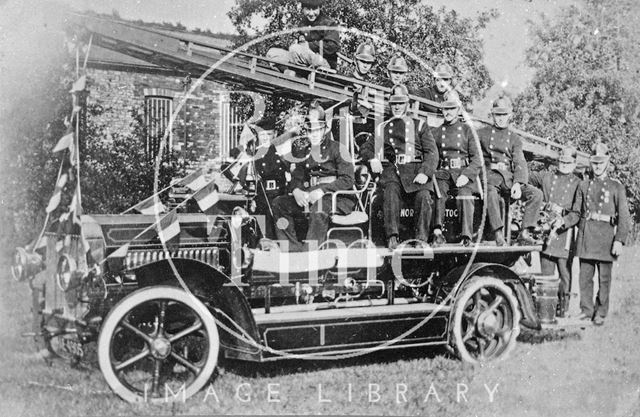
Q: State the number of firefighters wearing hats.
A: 11